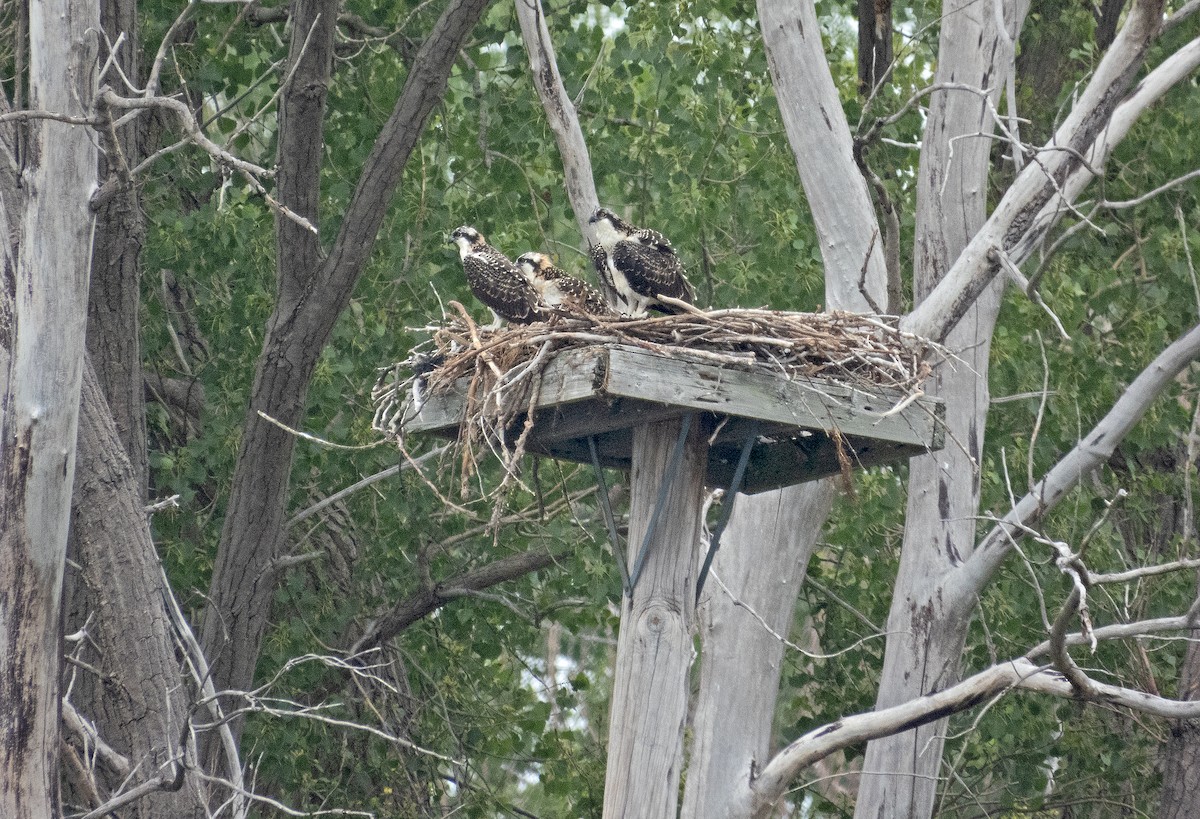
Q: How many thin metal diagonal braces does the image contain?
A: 3